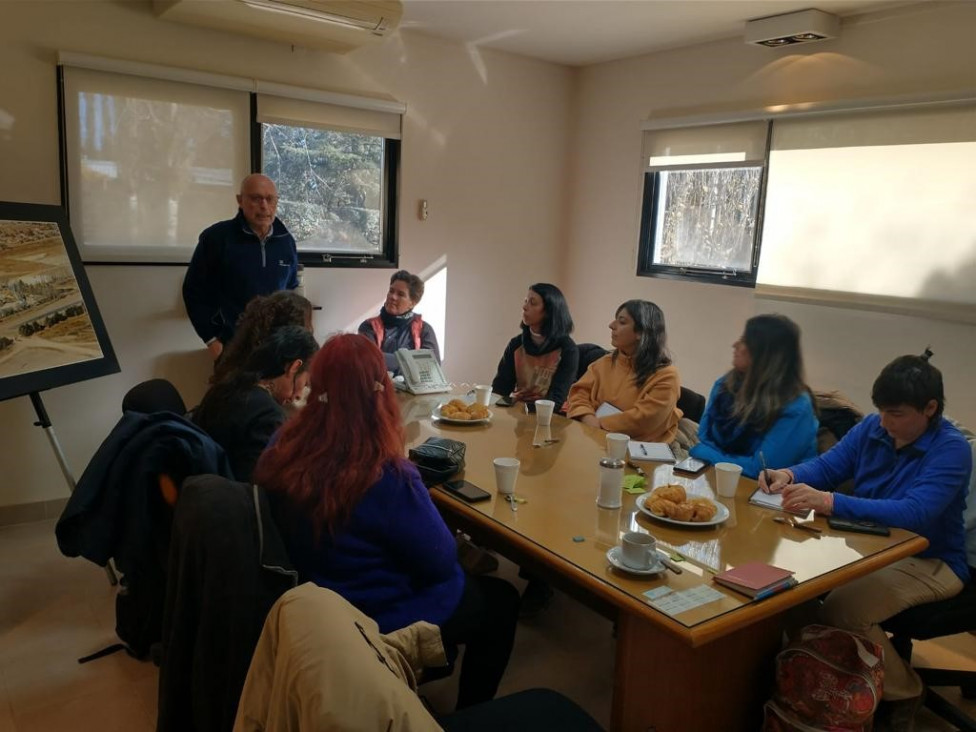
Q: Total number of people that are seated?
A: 8